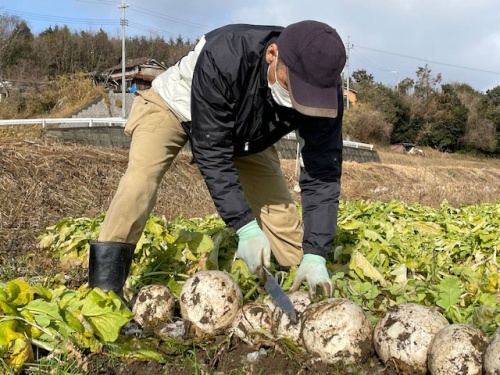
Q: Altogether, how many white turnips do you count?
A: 8